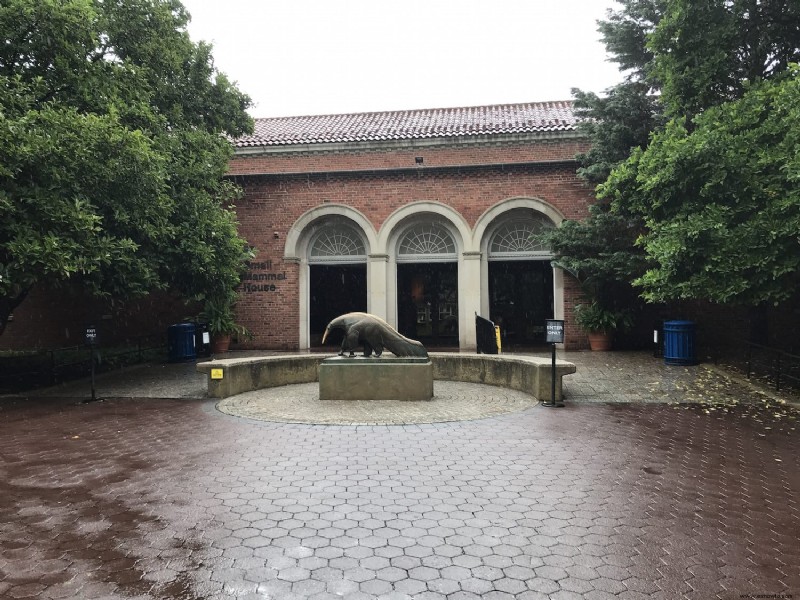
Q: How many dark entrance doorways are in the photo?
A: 3